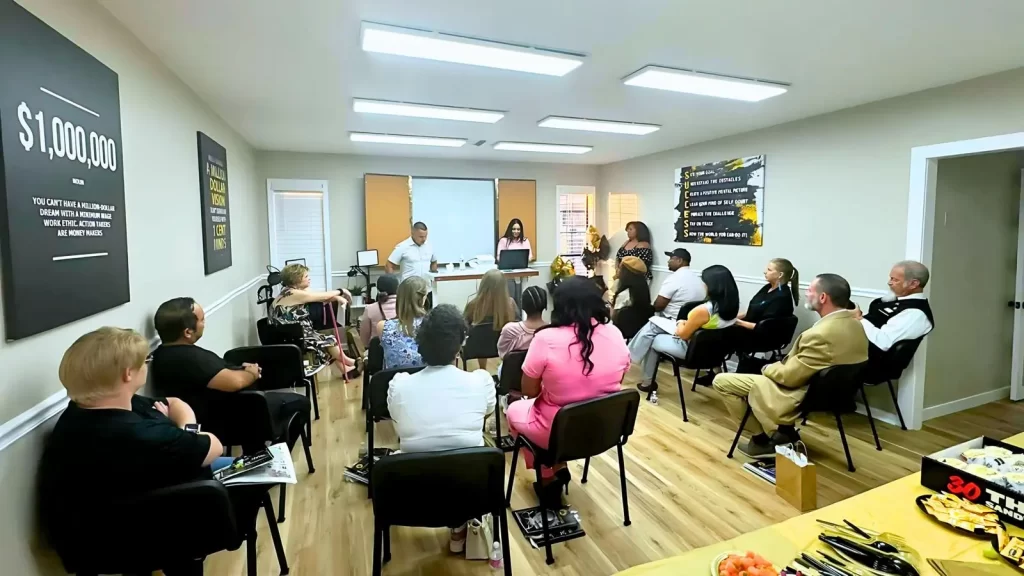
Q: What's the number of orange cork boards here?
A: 2